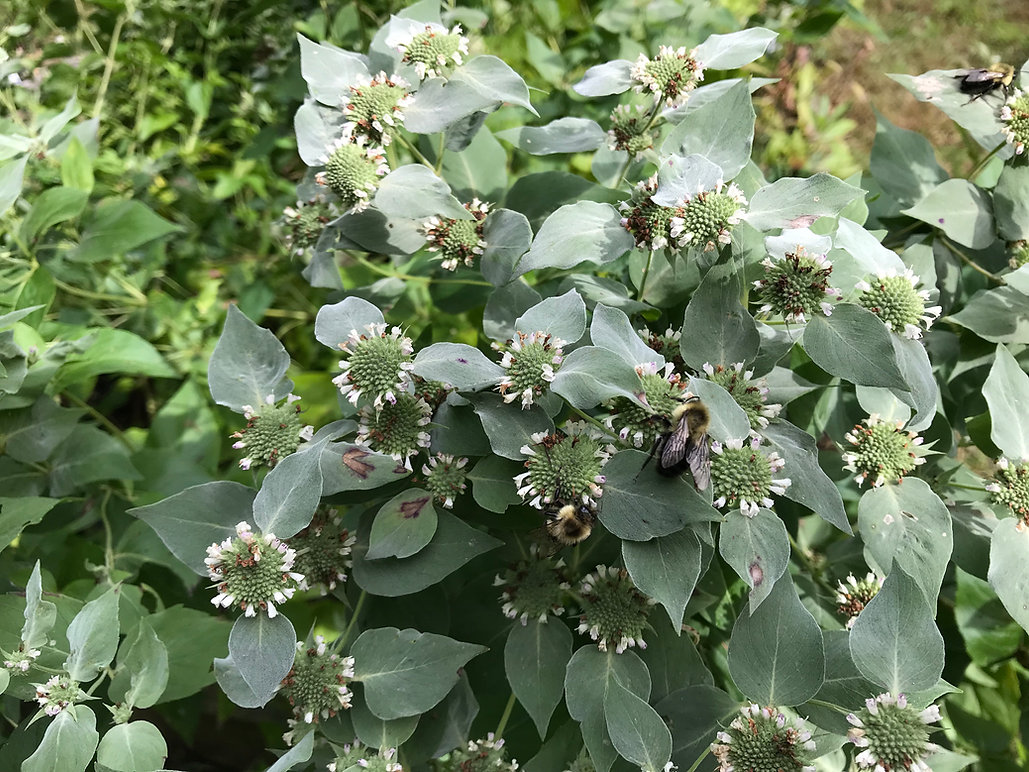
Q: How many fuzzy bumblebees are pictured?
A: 3